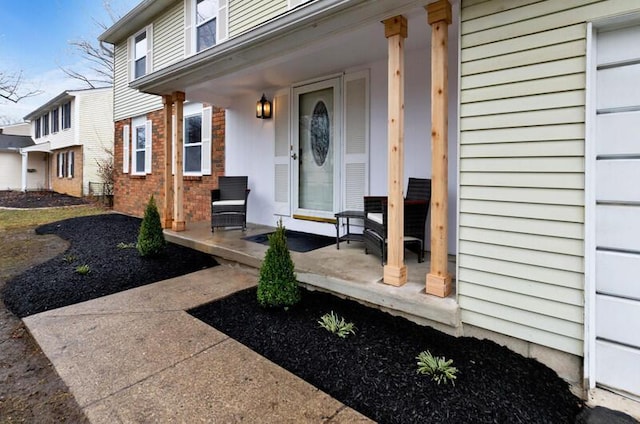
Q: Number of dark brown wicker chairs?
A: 2